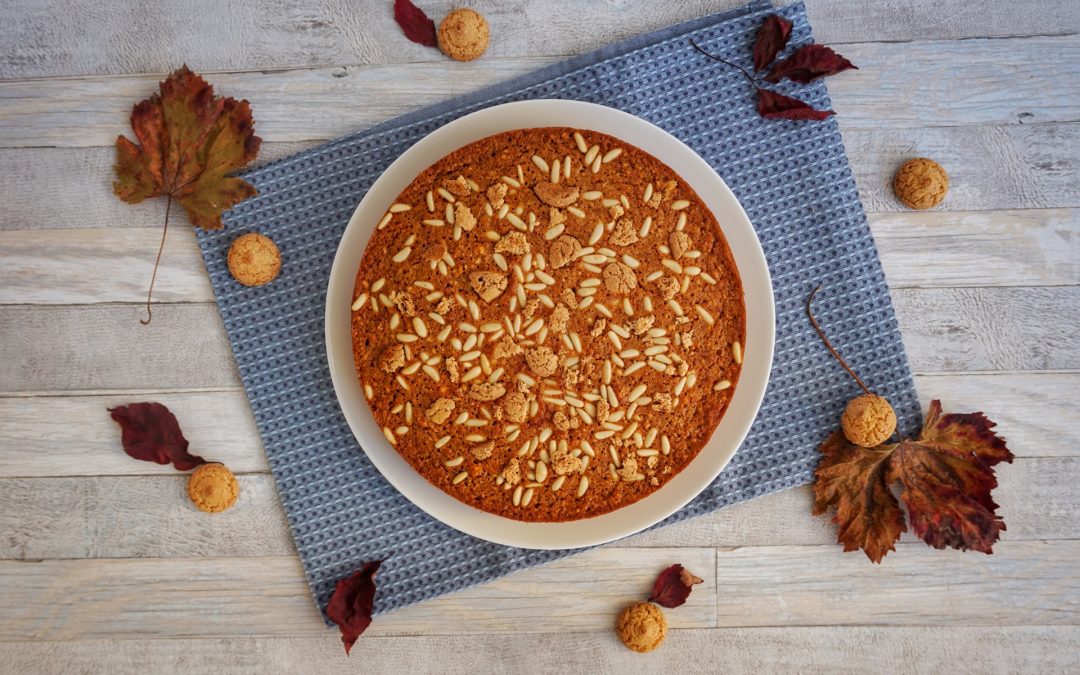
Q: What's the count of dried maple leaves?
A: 2